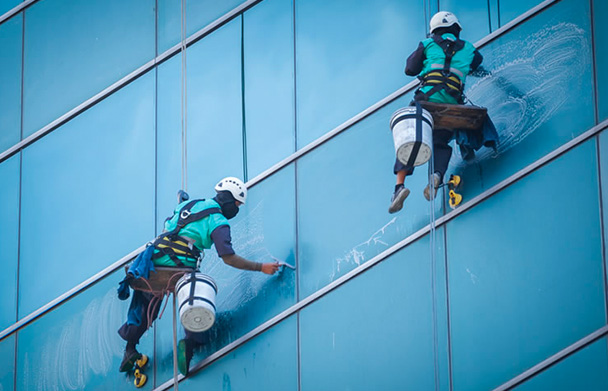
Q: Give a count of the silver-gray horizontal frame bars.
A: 5